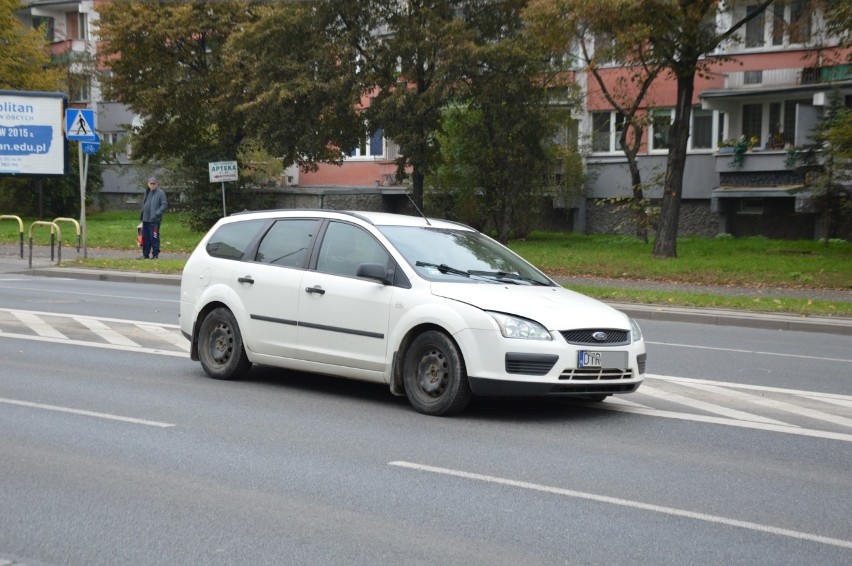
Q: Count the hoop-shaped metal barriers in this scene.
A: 3